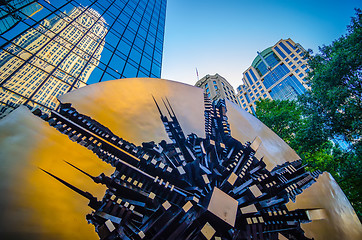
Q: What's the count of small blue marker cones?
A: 0